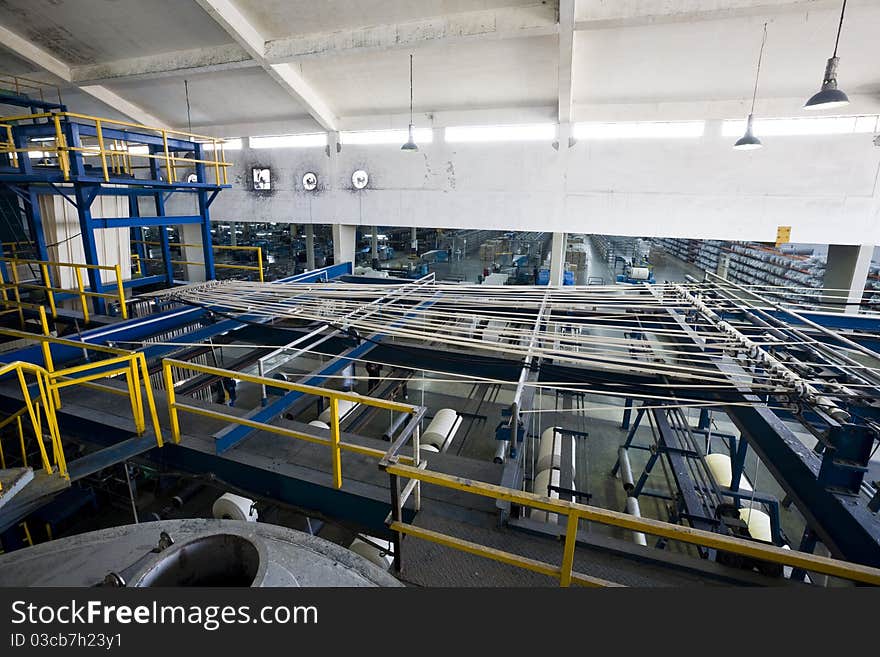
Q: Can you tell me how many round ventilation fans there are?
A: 2